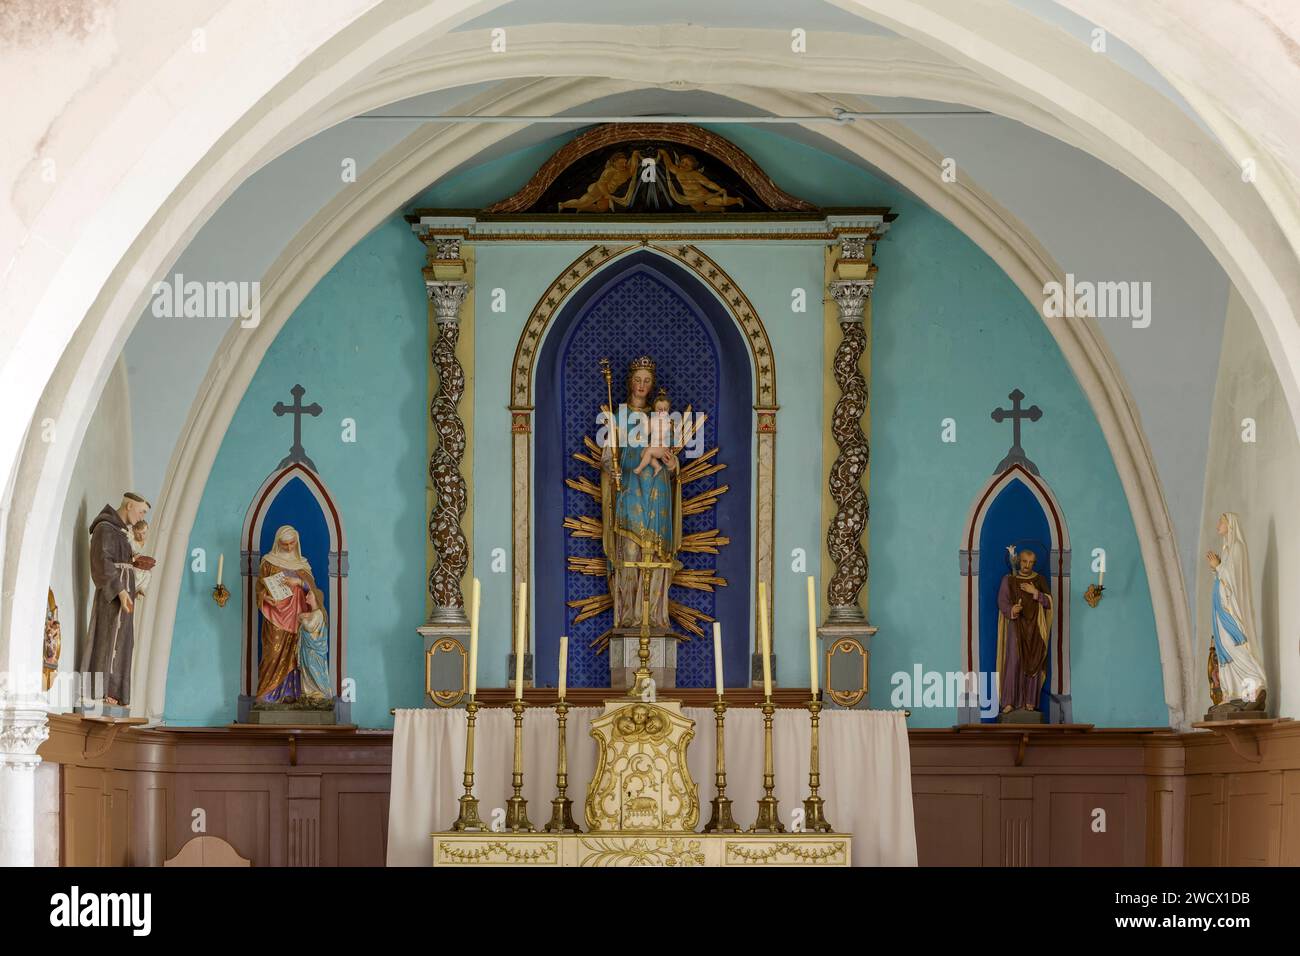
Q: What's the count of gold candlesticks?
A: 6